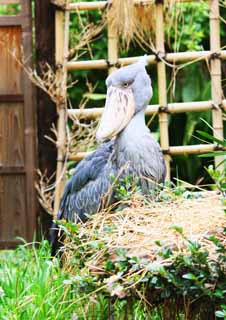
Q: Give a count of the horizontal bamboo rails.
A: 4